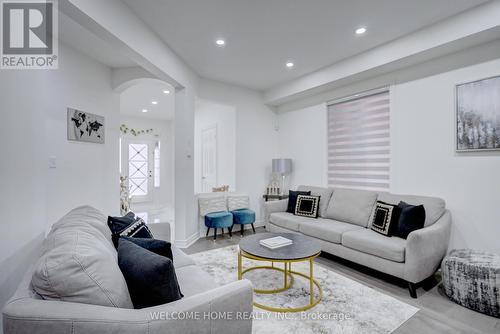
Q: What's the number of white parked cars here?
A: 0